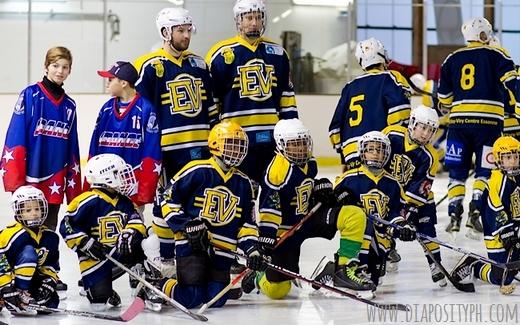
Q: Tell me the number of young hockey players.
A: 9